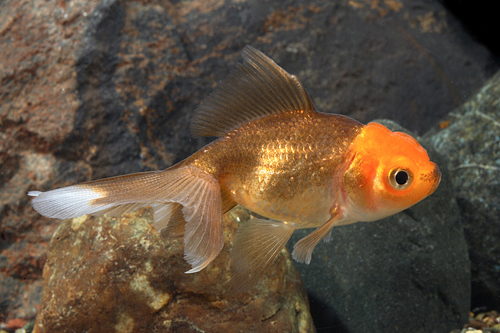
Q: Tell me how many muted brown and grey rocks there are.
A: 4